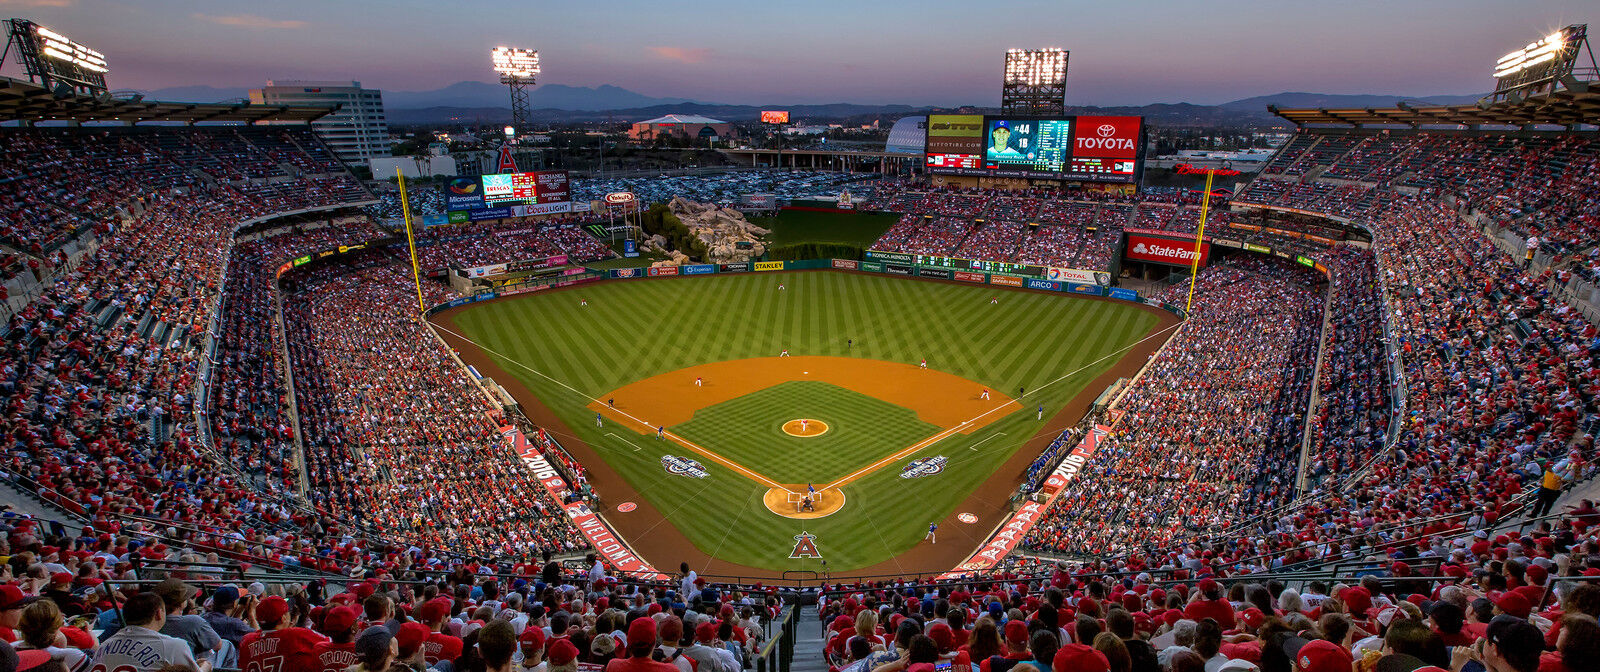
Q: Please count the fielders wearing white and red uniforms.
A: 8